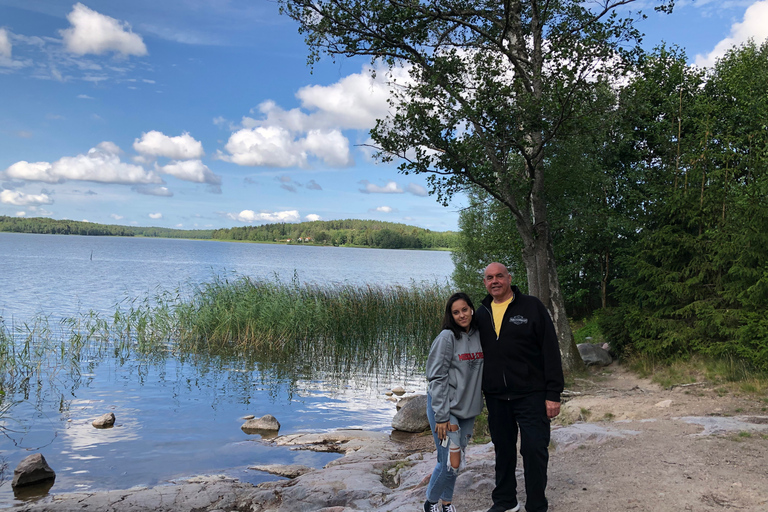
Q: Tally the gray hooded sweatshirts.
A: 1